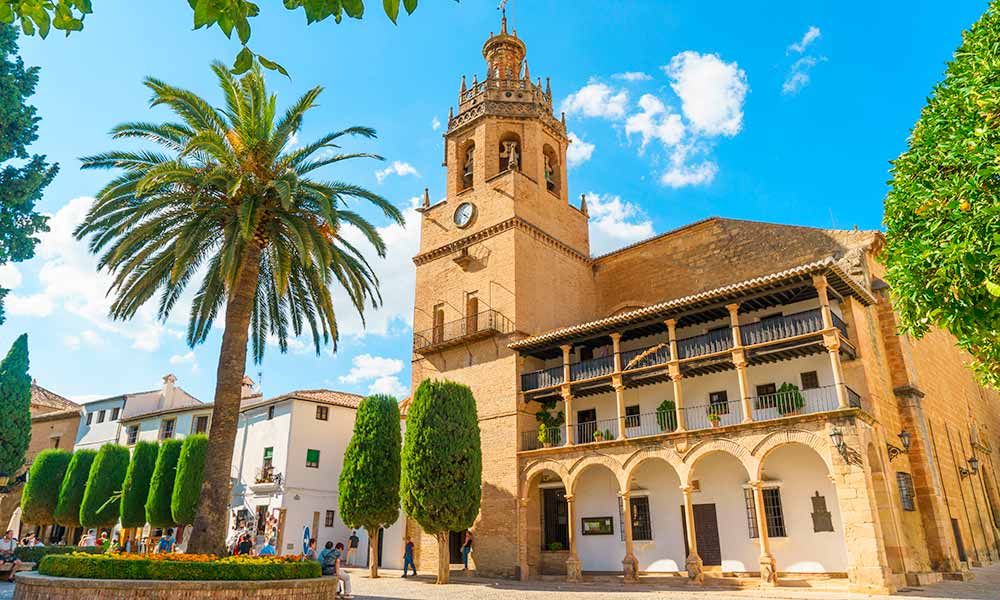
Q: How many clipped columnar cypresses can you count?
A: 8